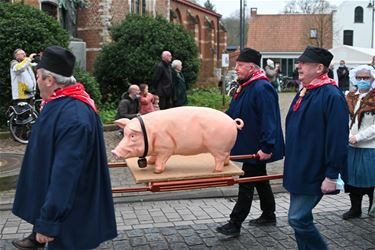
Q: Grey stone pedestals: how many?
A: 1